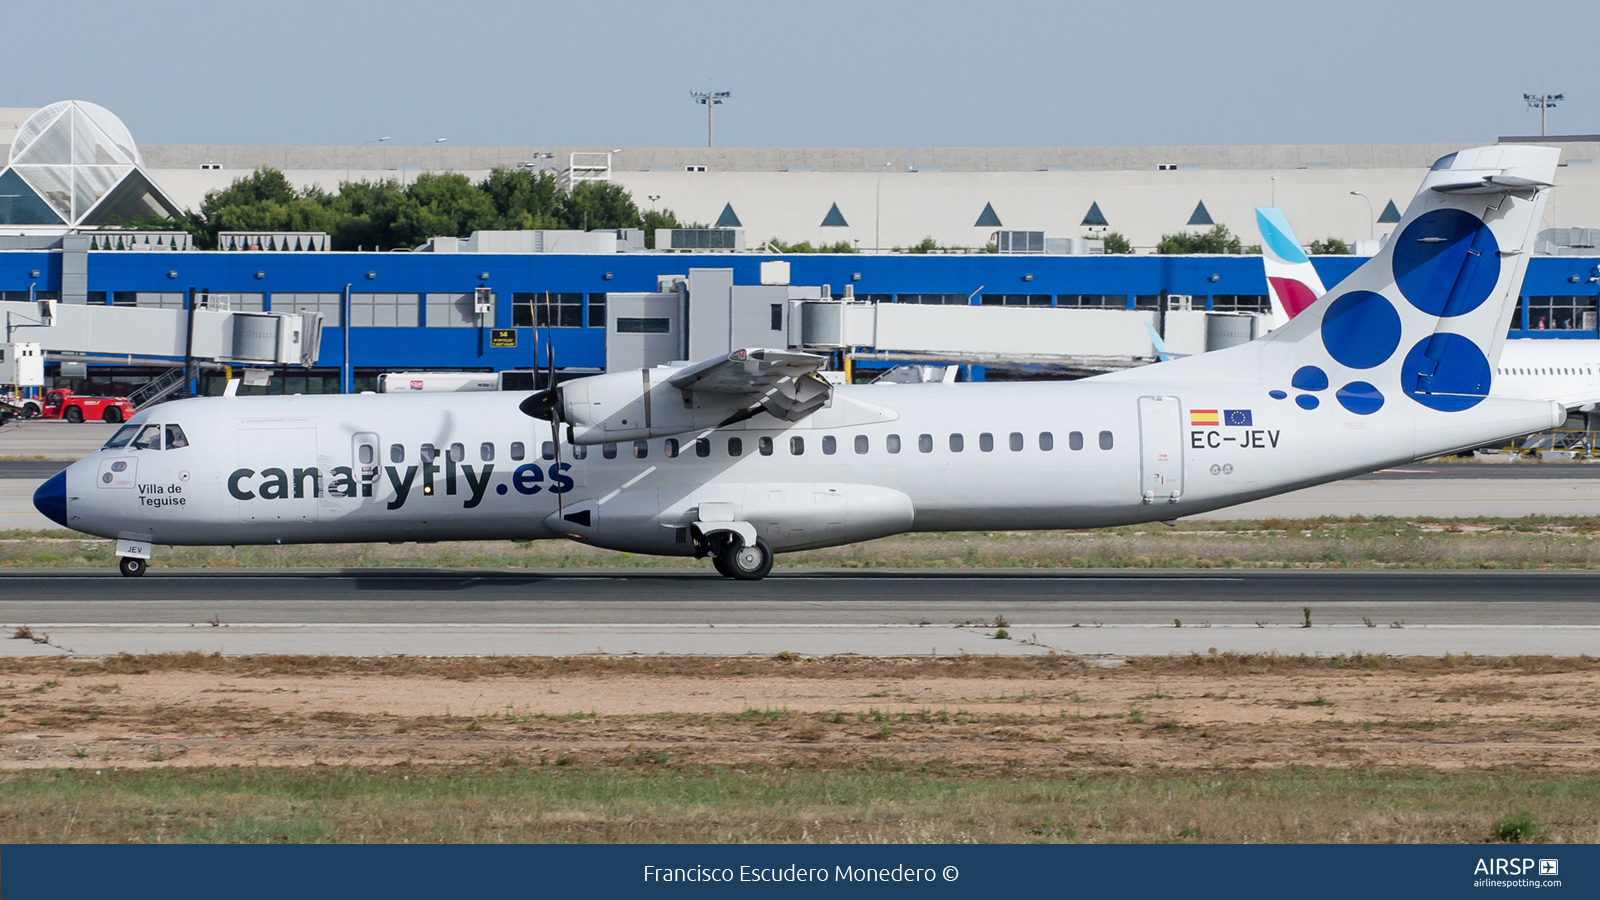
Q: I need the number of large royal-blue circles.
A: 3